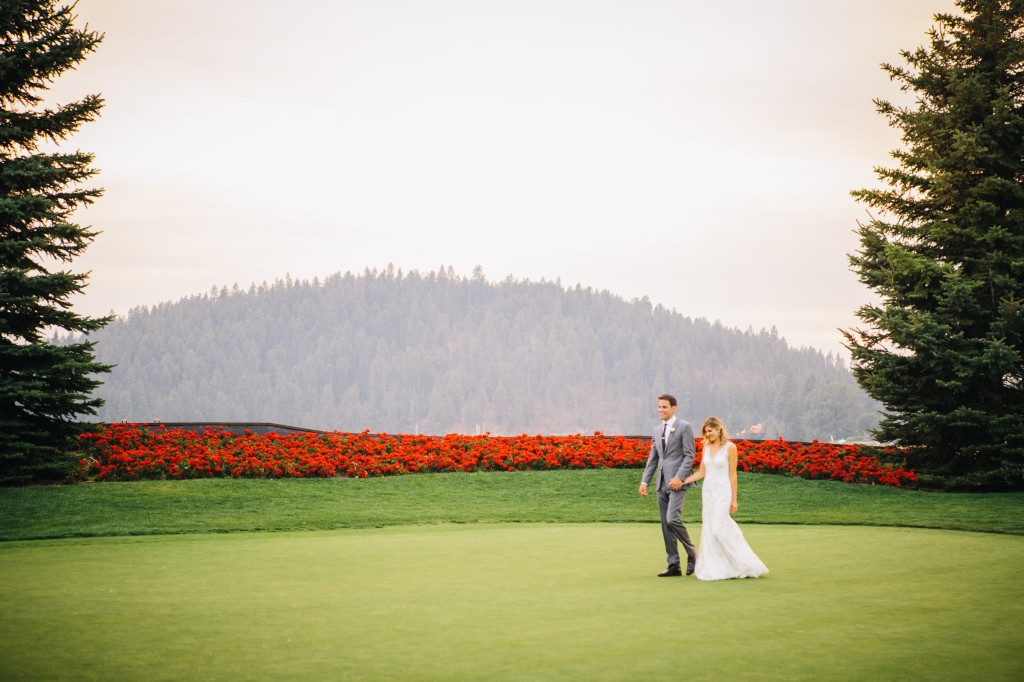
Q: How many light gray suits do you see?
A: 1